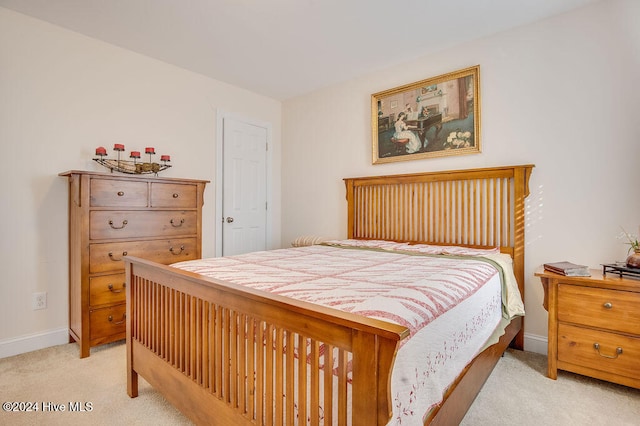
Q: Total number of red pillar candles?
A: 5